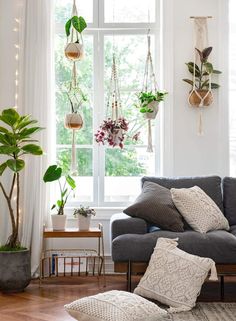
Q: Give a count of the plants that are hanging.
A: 5